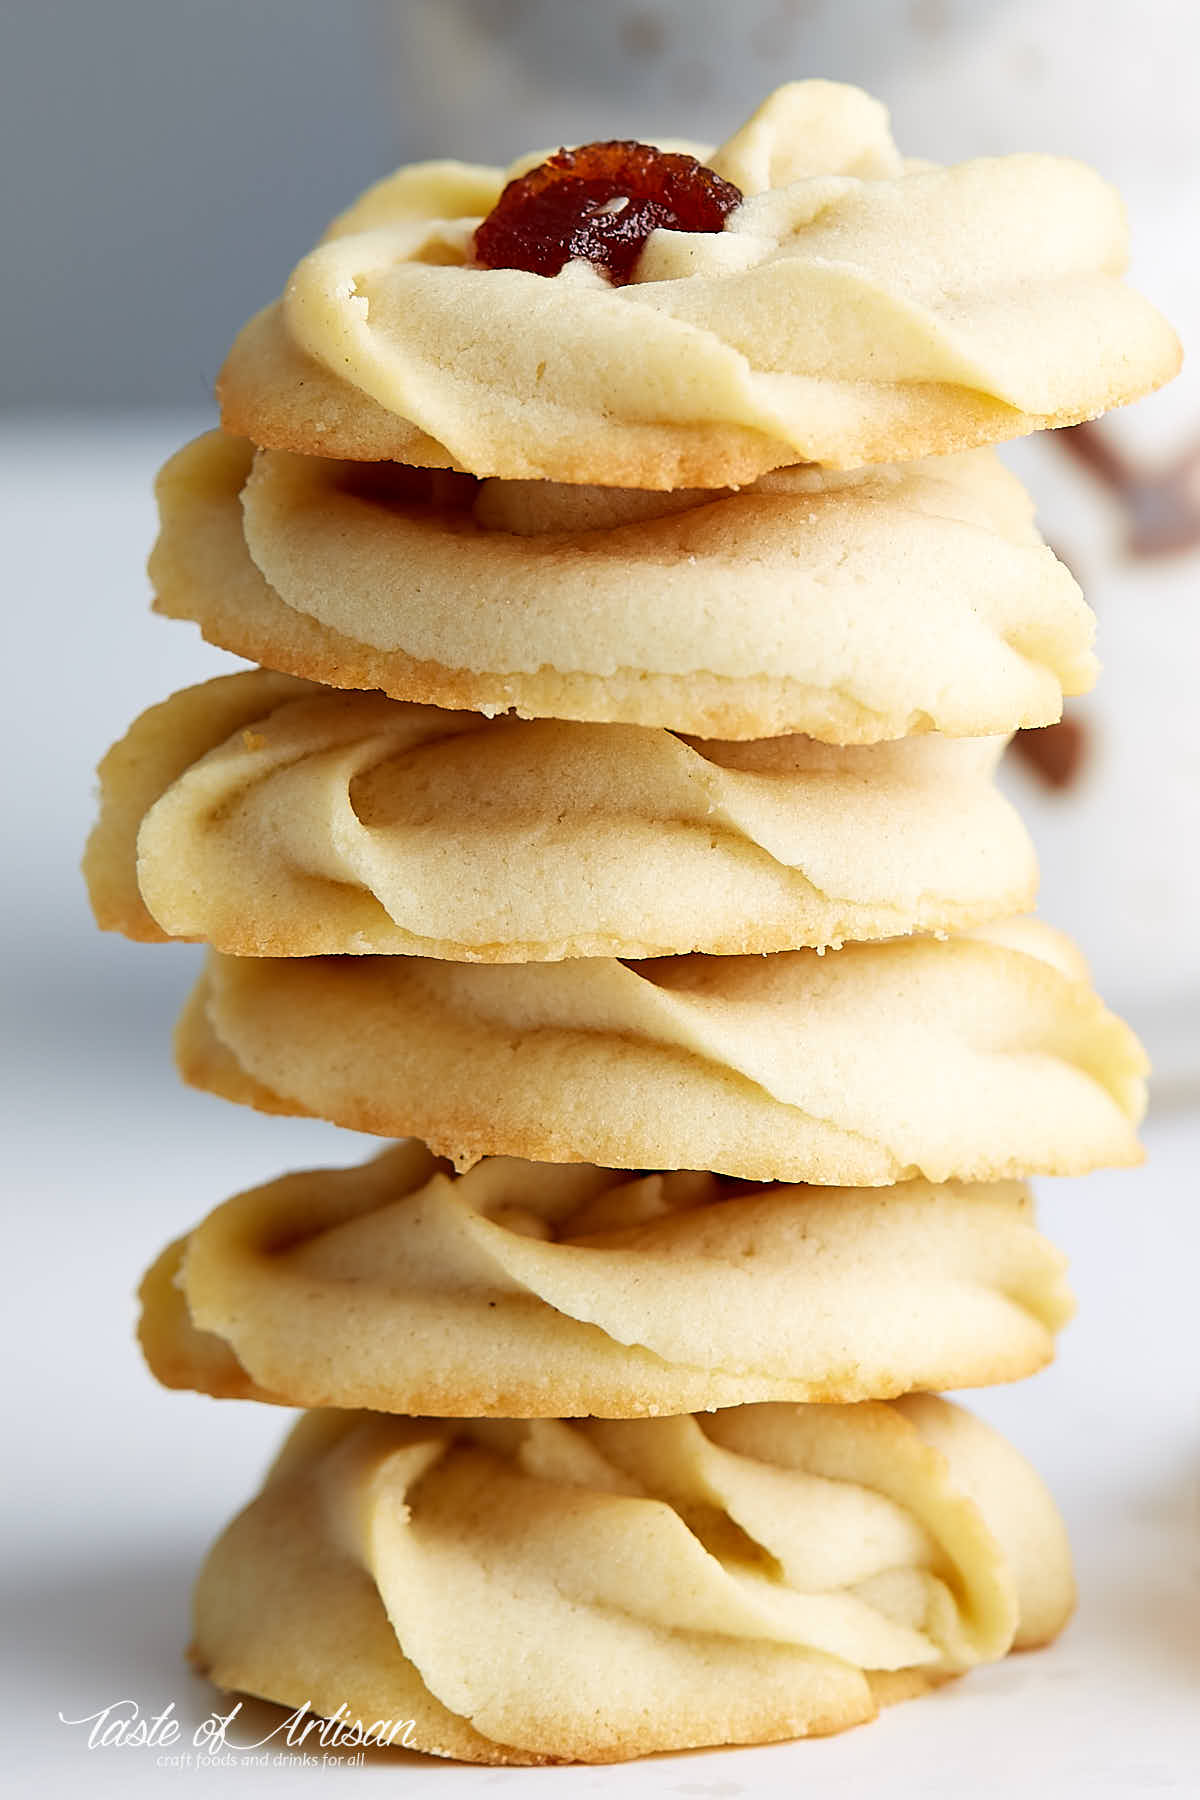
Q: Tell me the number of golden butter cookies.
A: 6